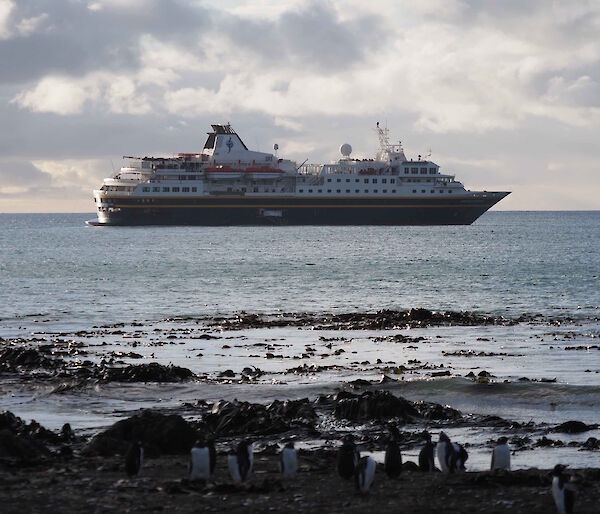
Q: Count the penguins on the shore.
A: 14